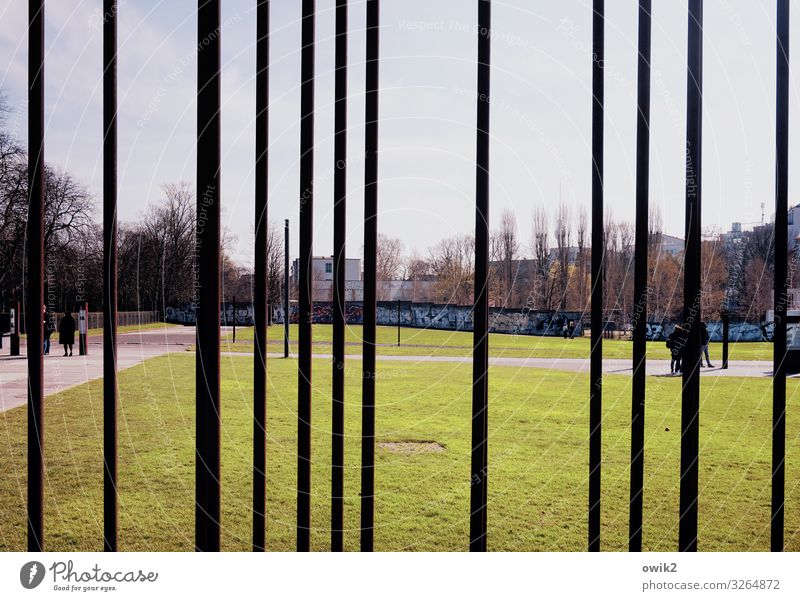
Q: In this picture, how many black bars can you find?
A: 12